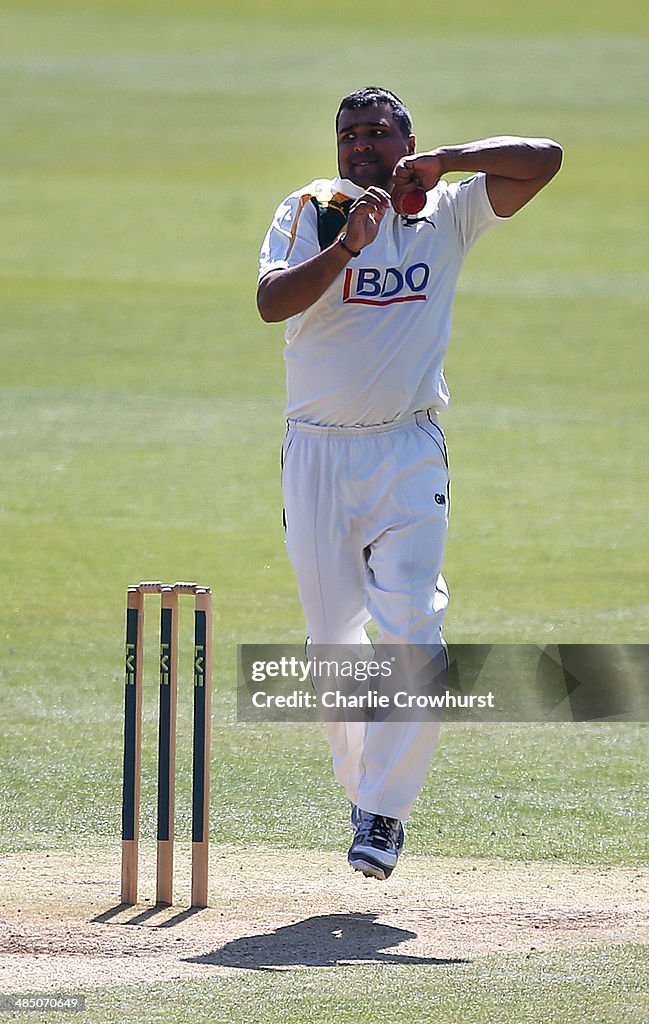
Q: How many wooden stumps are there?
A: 3